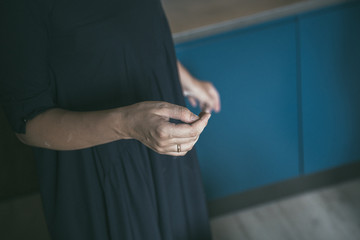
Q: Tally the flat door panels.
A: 2